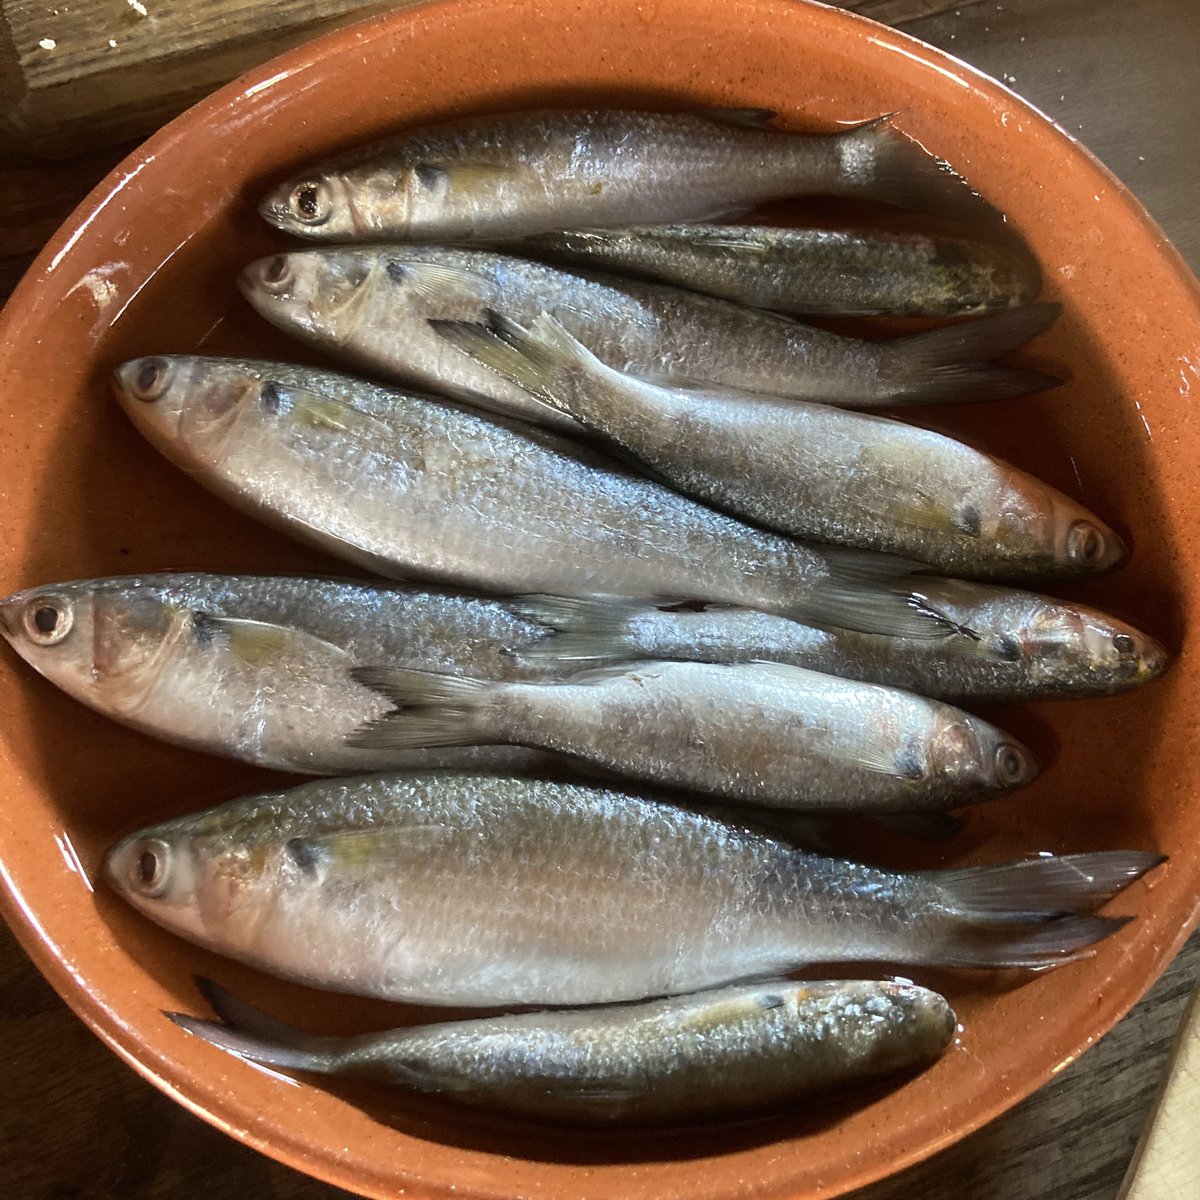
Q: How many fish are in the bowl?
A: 10